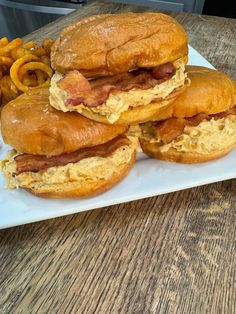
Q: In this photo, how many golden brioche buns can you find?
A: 3